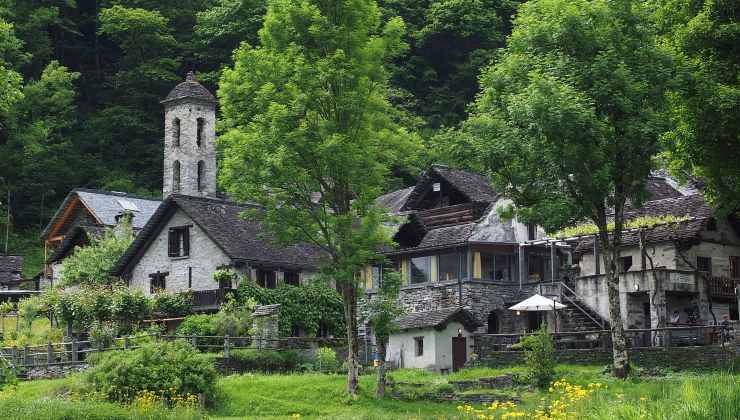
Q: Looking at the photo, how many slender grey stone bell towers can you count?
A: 1